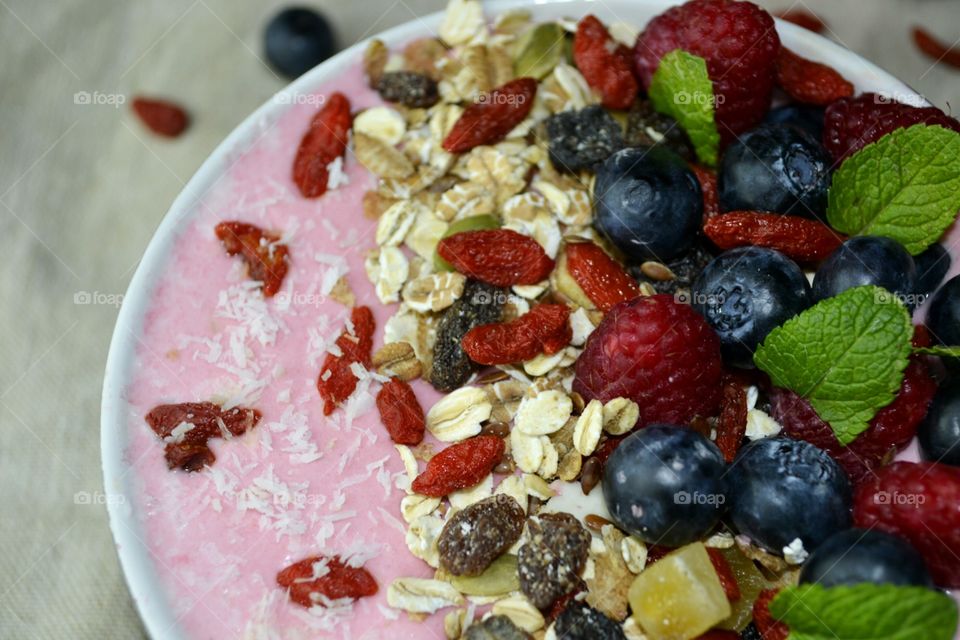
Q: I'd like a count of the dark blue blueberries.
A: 12